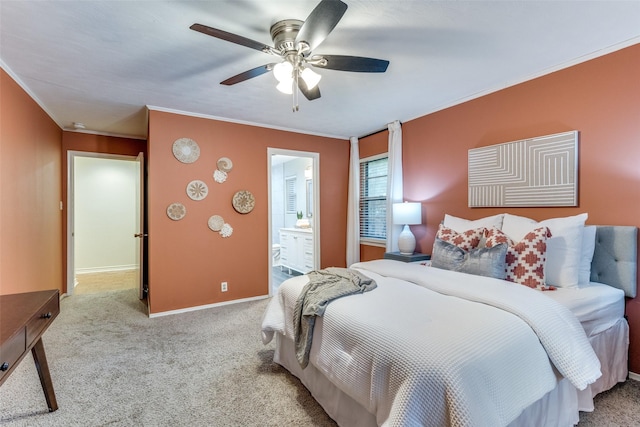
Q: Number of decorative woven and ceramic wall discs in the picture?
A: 8